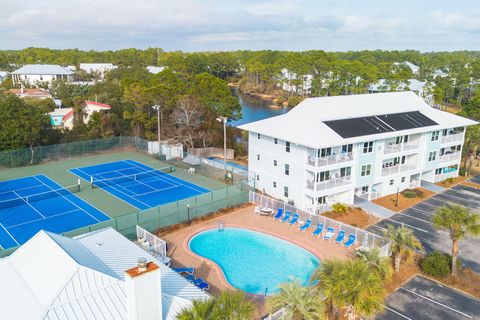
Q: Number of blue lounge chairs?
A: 11